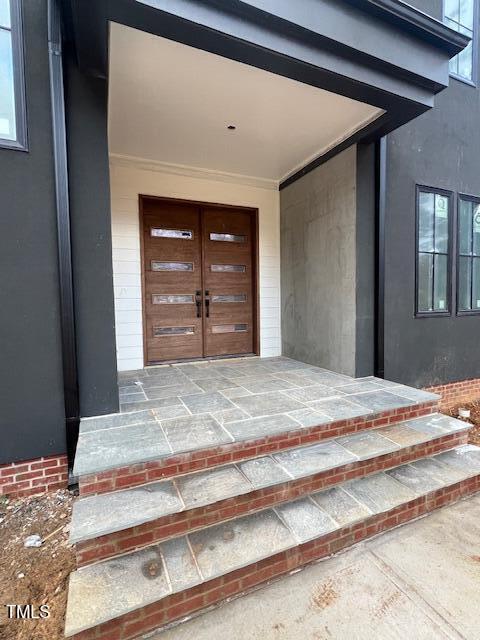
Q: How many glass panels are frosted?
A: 8